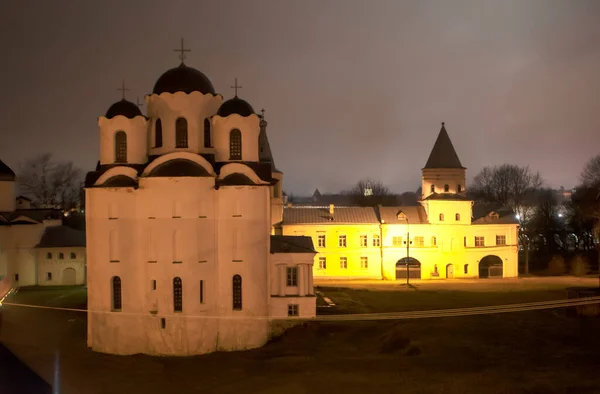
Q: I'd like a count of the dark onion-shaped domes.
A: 3